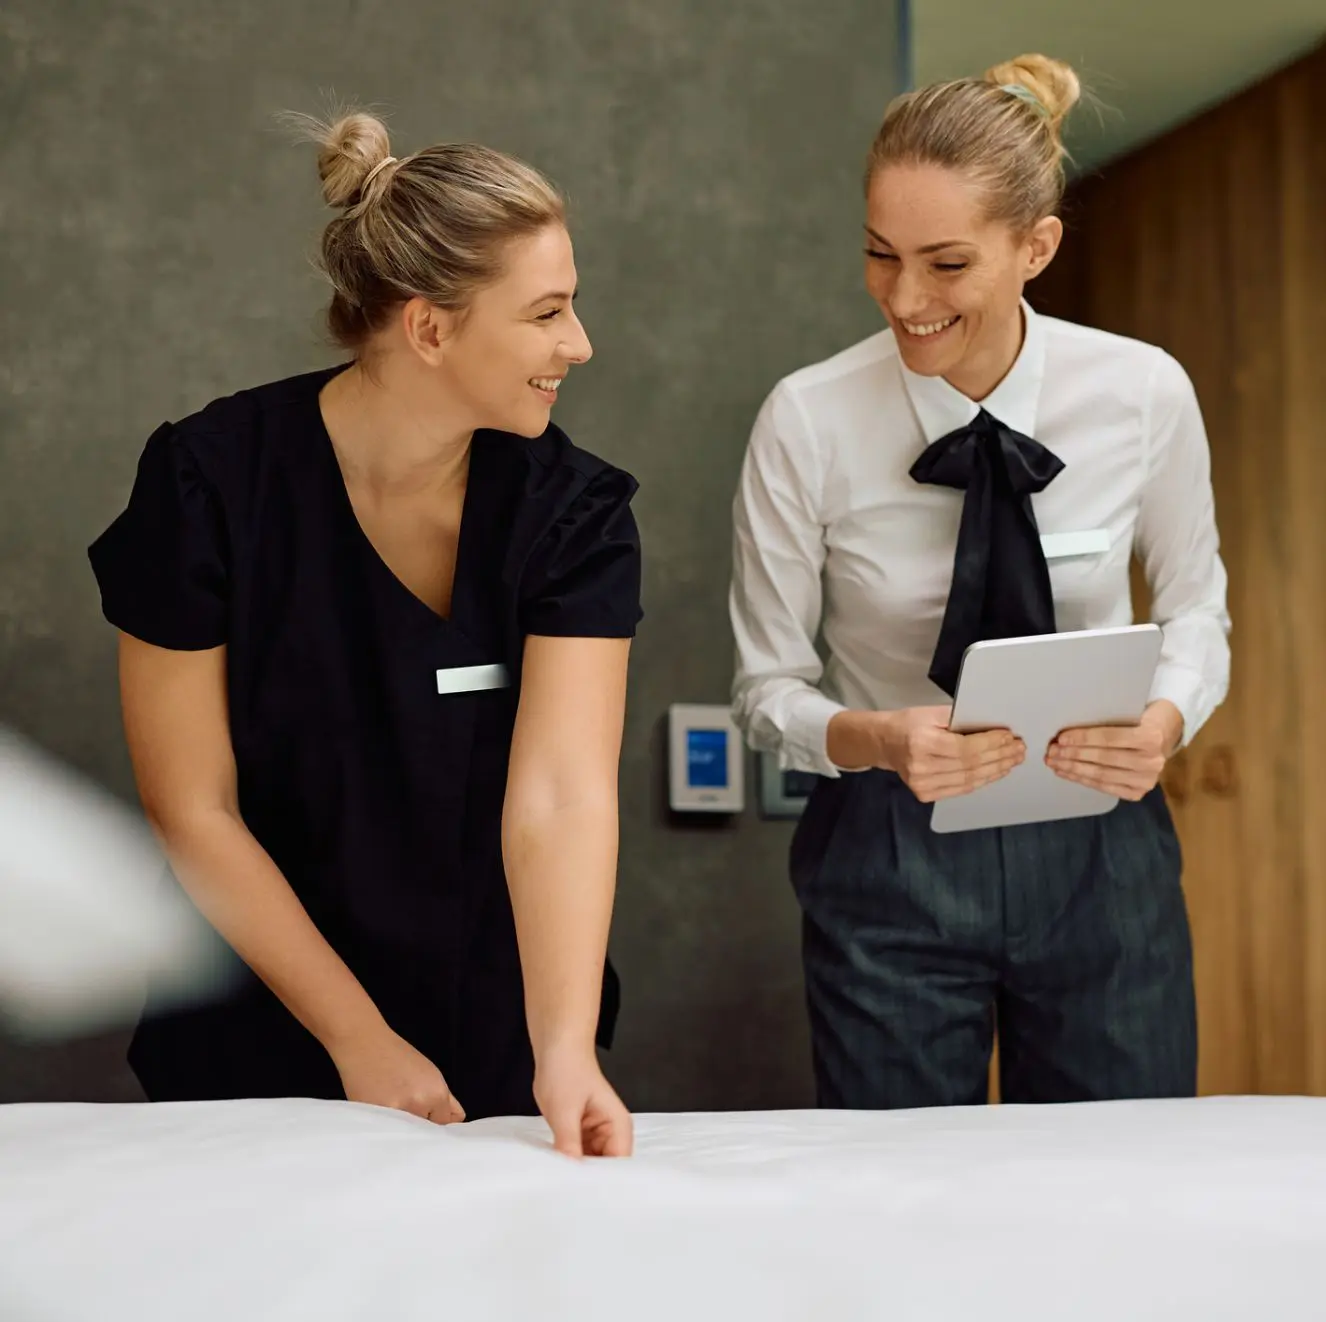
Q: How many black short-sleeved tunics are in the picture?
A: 1